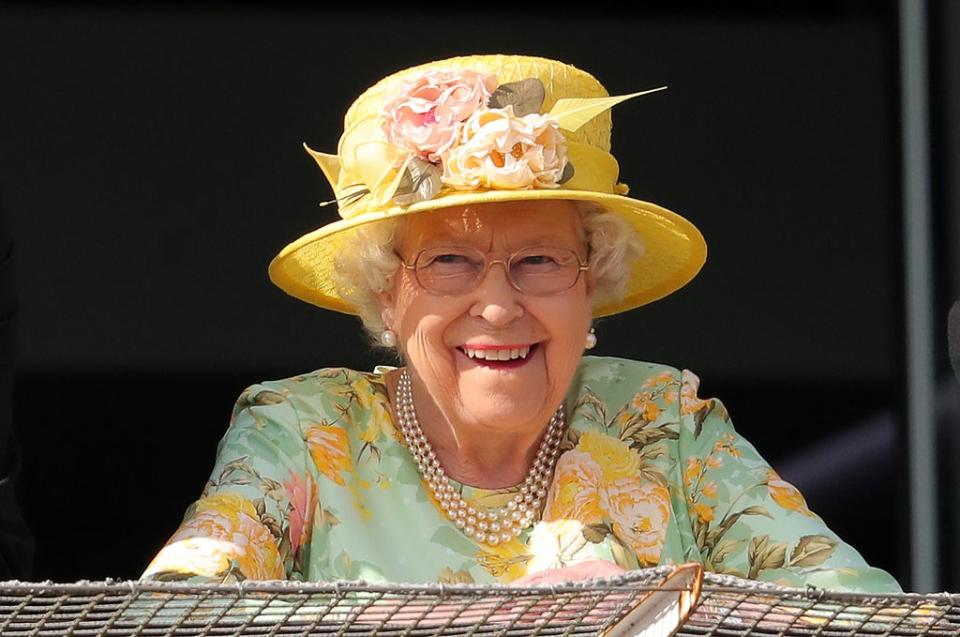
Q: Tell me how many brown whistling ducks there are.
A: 0